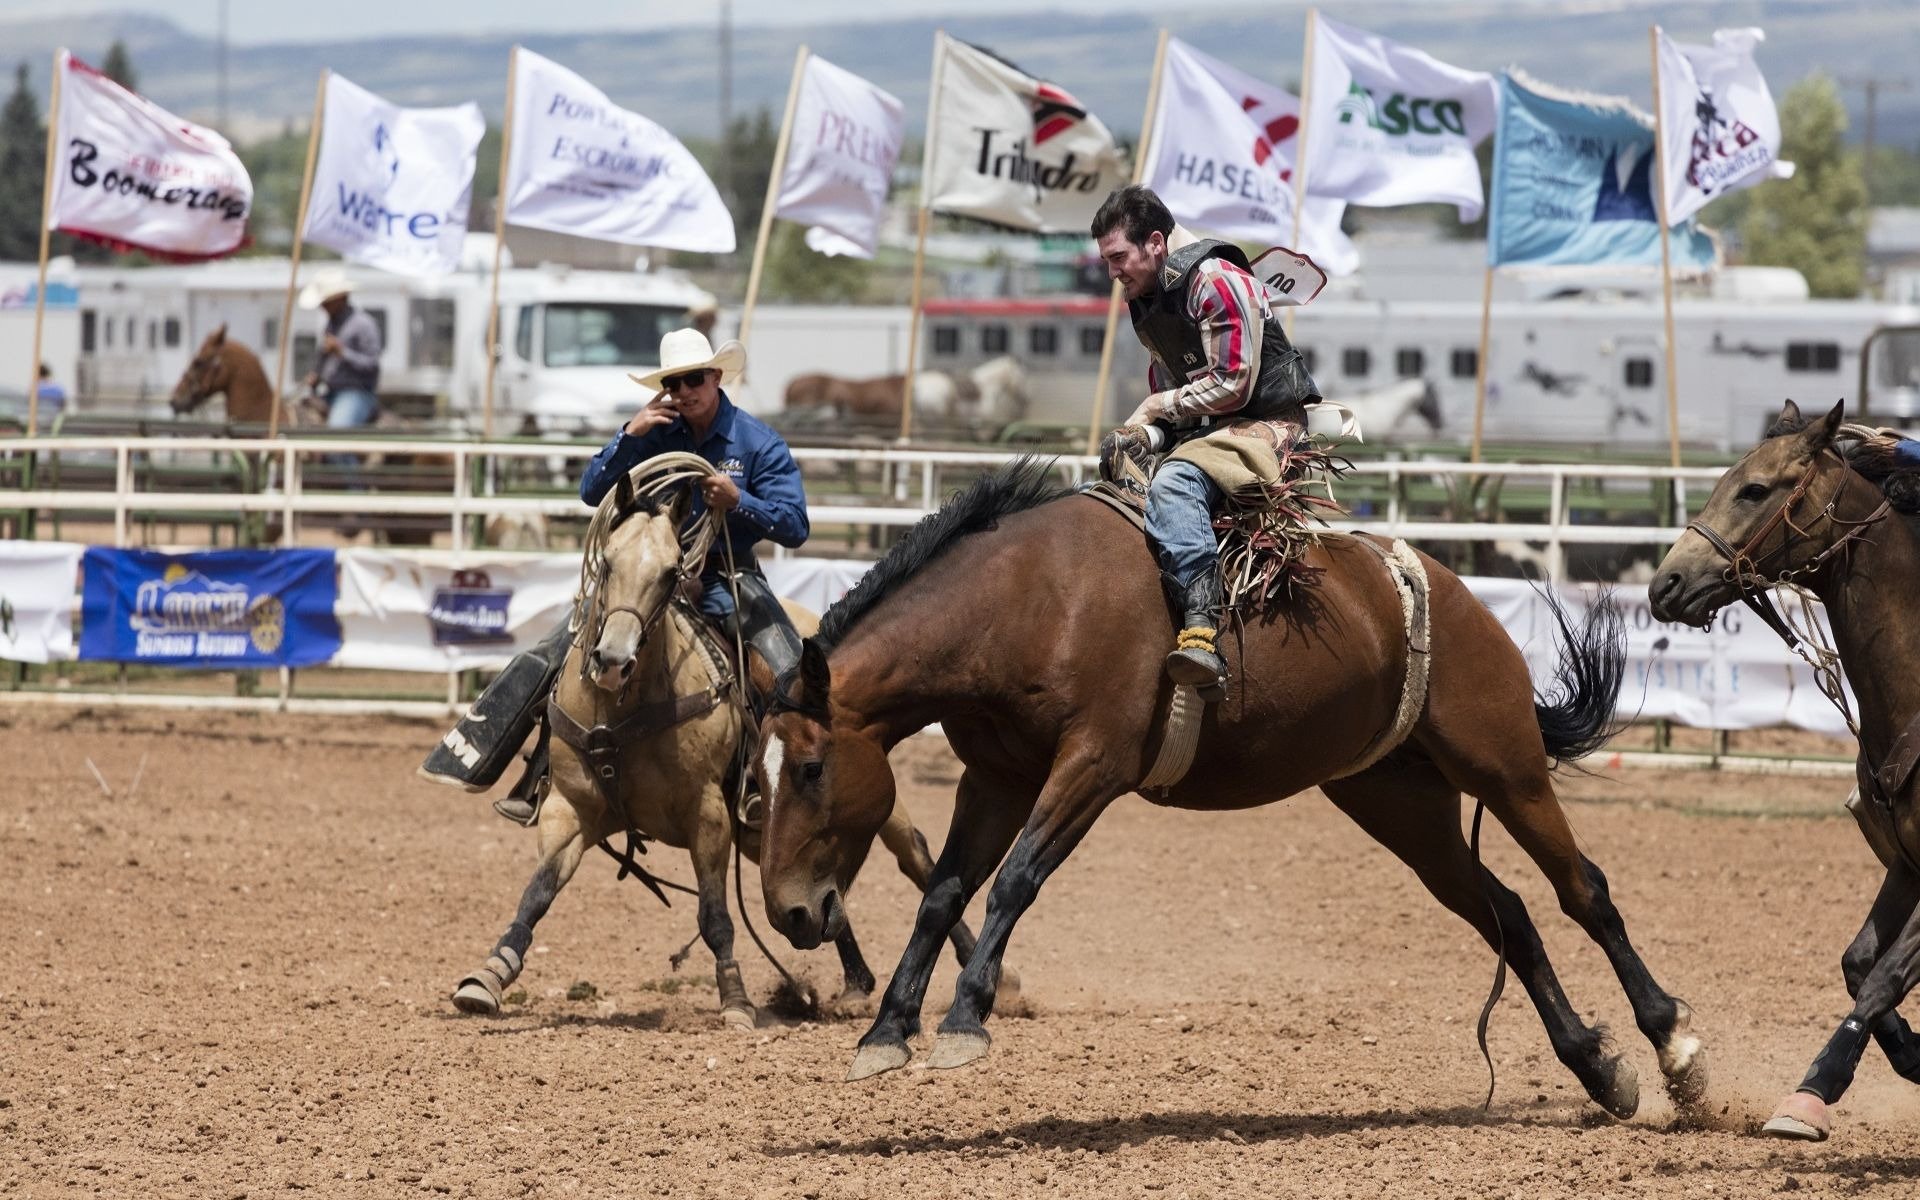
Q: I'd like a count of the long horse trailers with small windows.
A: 3